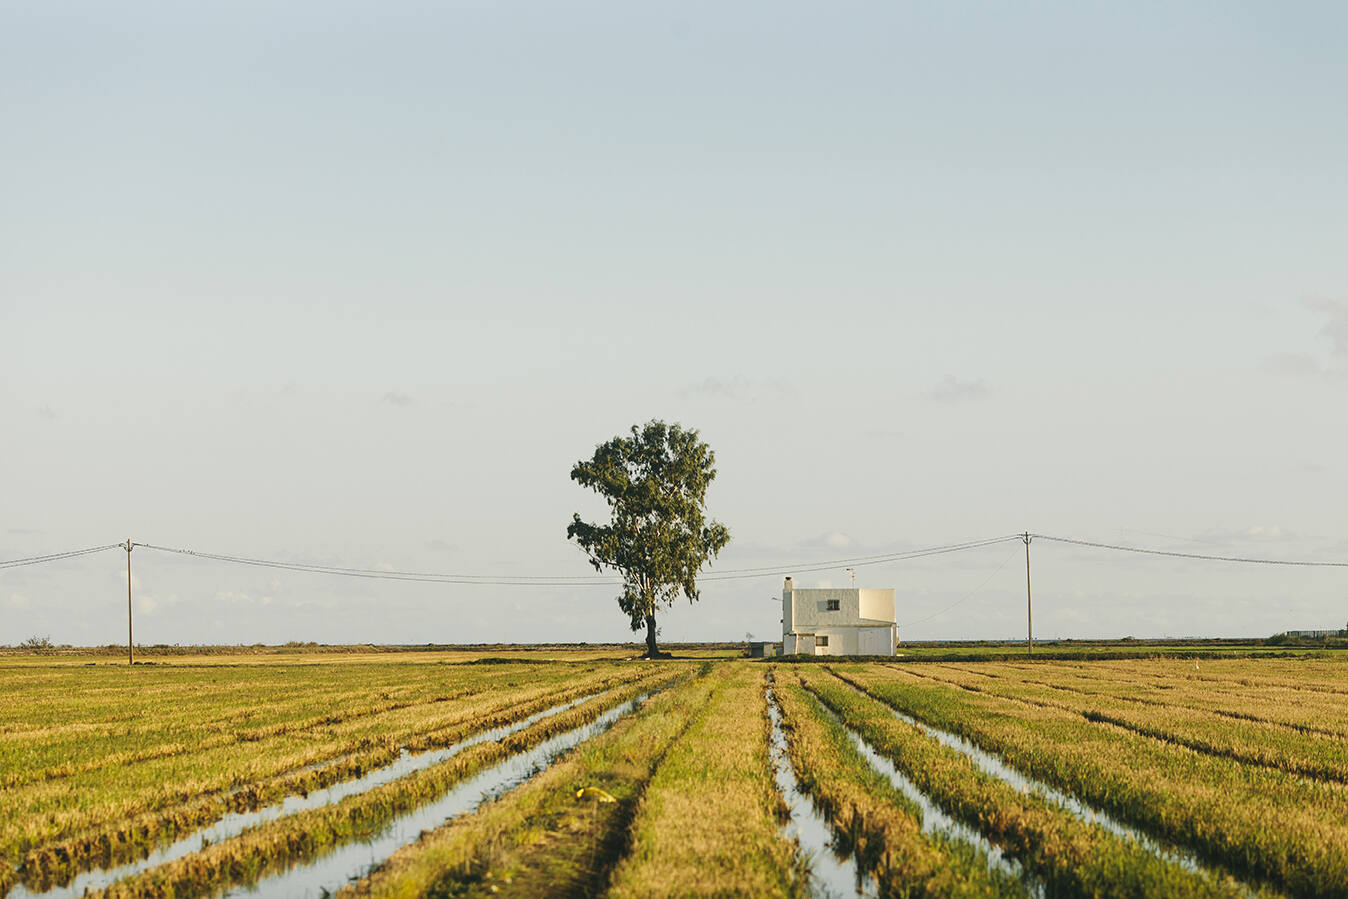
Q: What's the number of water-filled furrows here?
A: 5